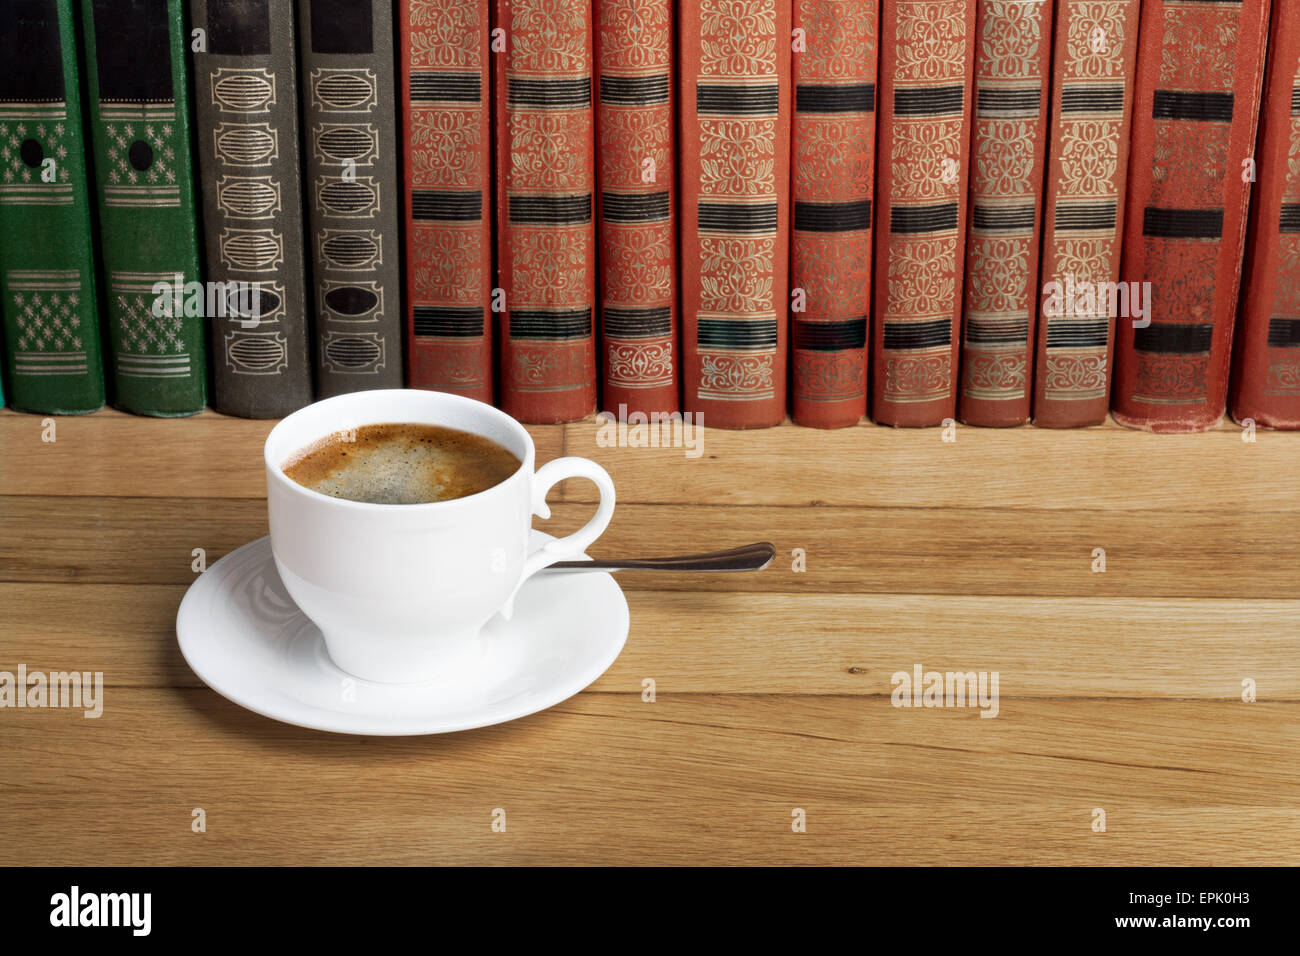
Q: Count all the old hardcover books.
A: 14